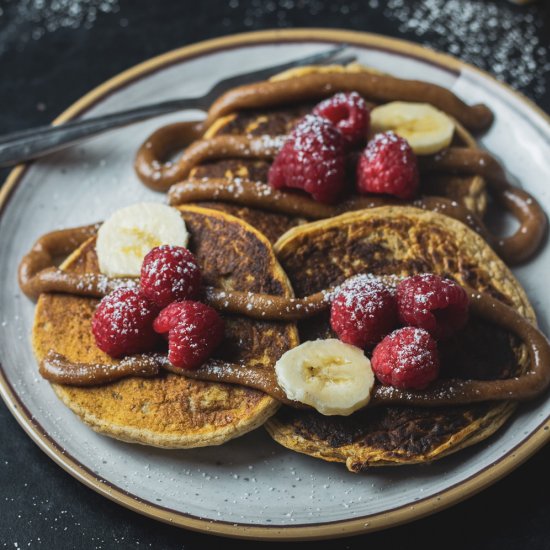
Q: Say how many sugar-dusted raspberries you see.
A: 9